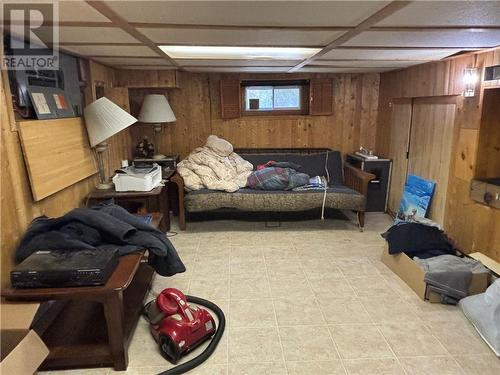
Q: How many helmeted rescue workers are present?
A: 0